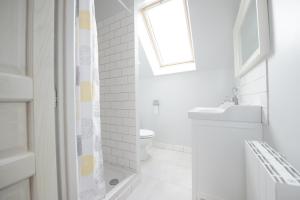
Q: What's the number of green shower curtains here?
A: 0